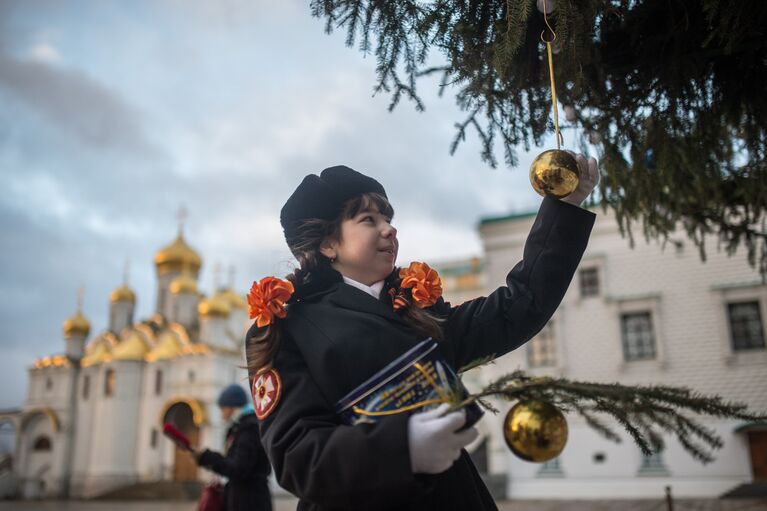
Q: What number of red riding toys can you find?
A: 0